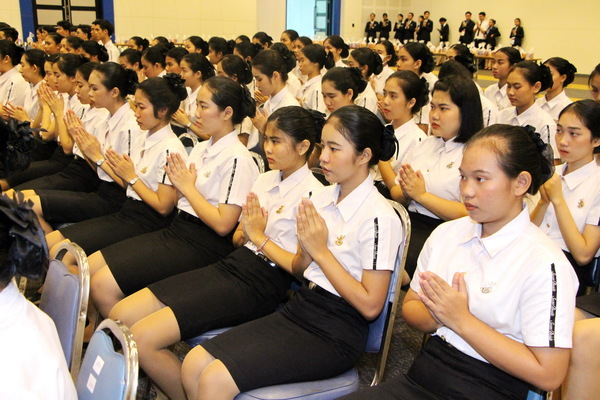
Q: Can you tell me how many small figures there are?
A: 11